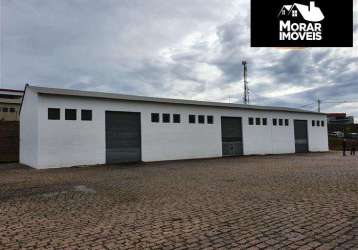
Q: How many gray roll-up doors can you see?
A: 3